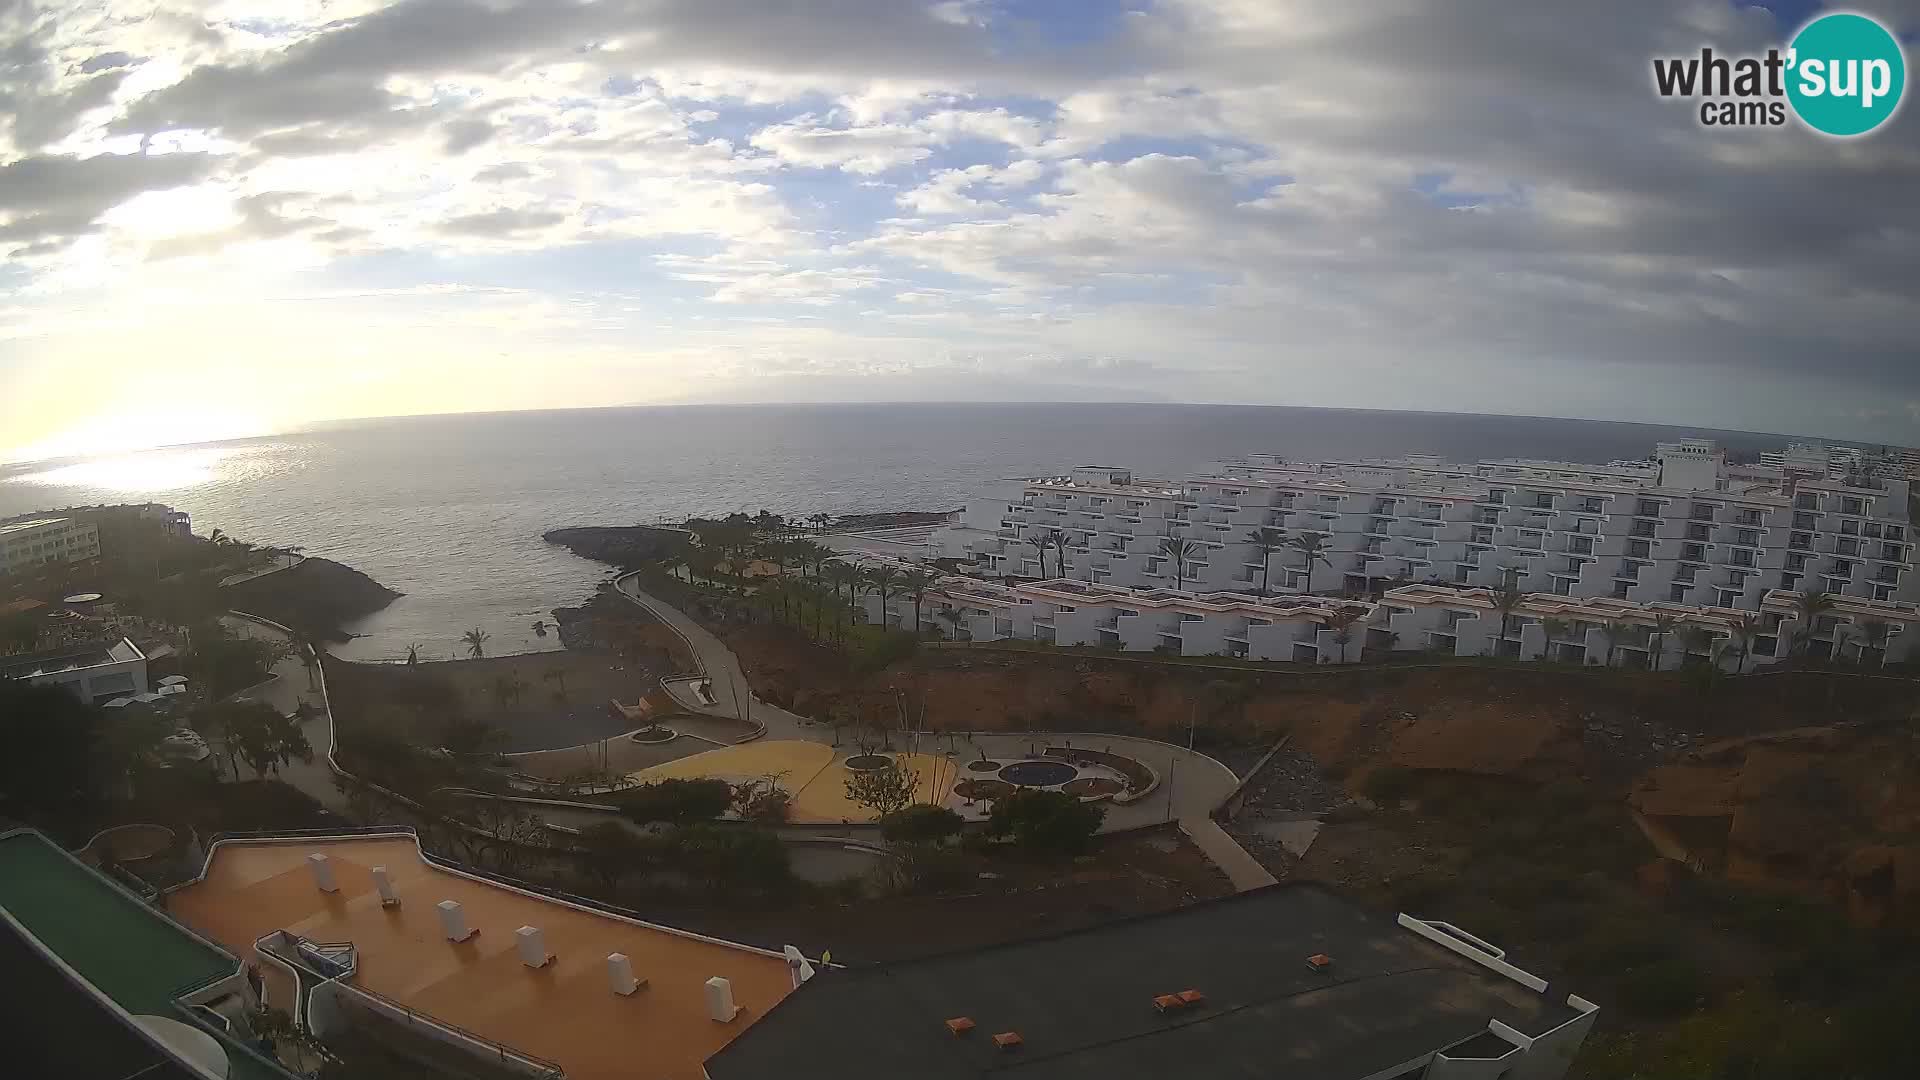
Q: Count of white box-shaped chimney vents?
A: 6